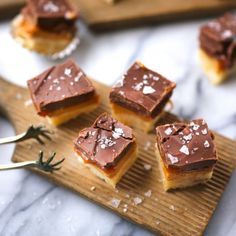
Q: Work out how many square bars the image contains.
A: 6